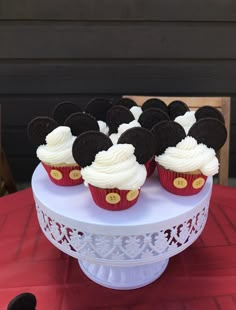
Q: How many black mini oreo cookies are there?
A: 14